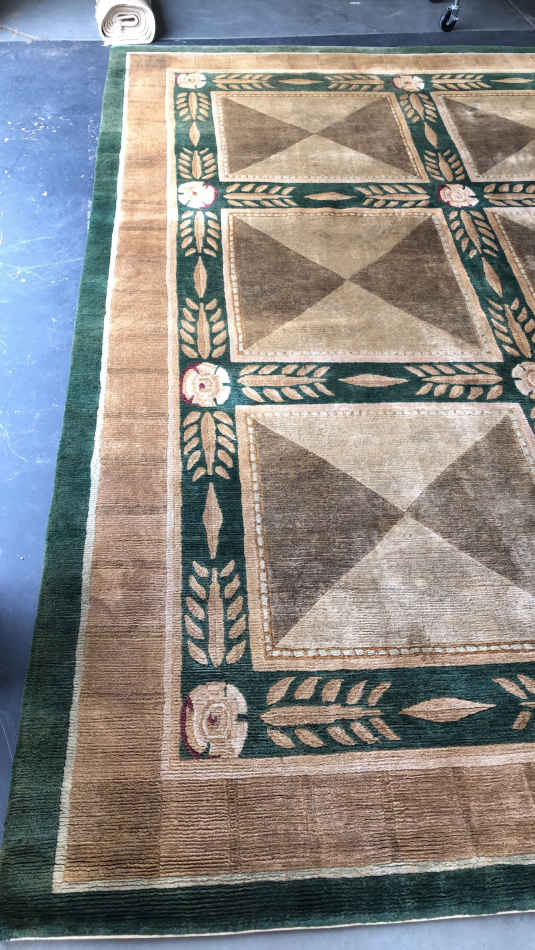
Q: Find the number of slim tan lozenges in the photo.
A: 10